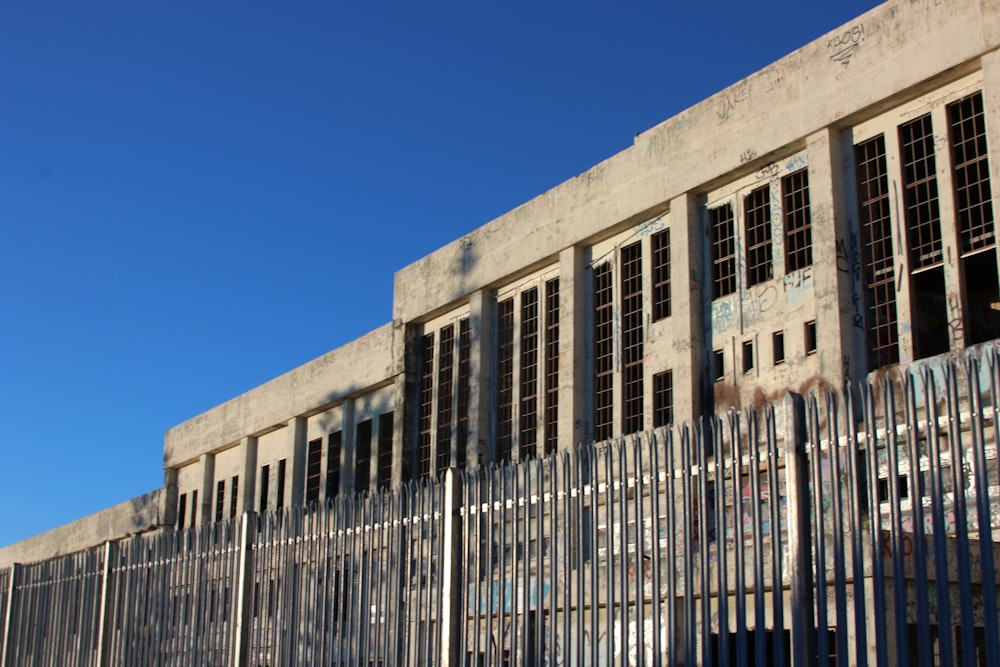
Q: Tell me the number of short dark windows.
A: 4